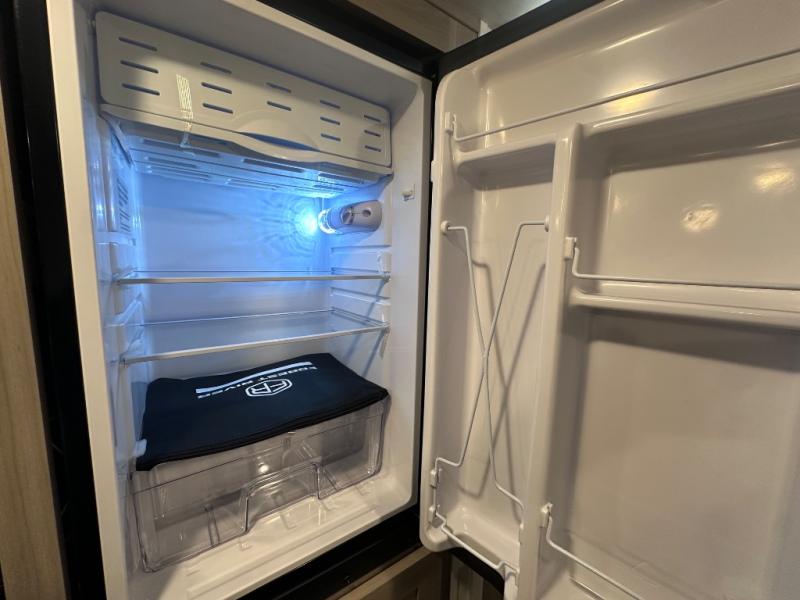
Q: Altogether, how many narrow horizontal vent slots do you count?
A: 14